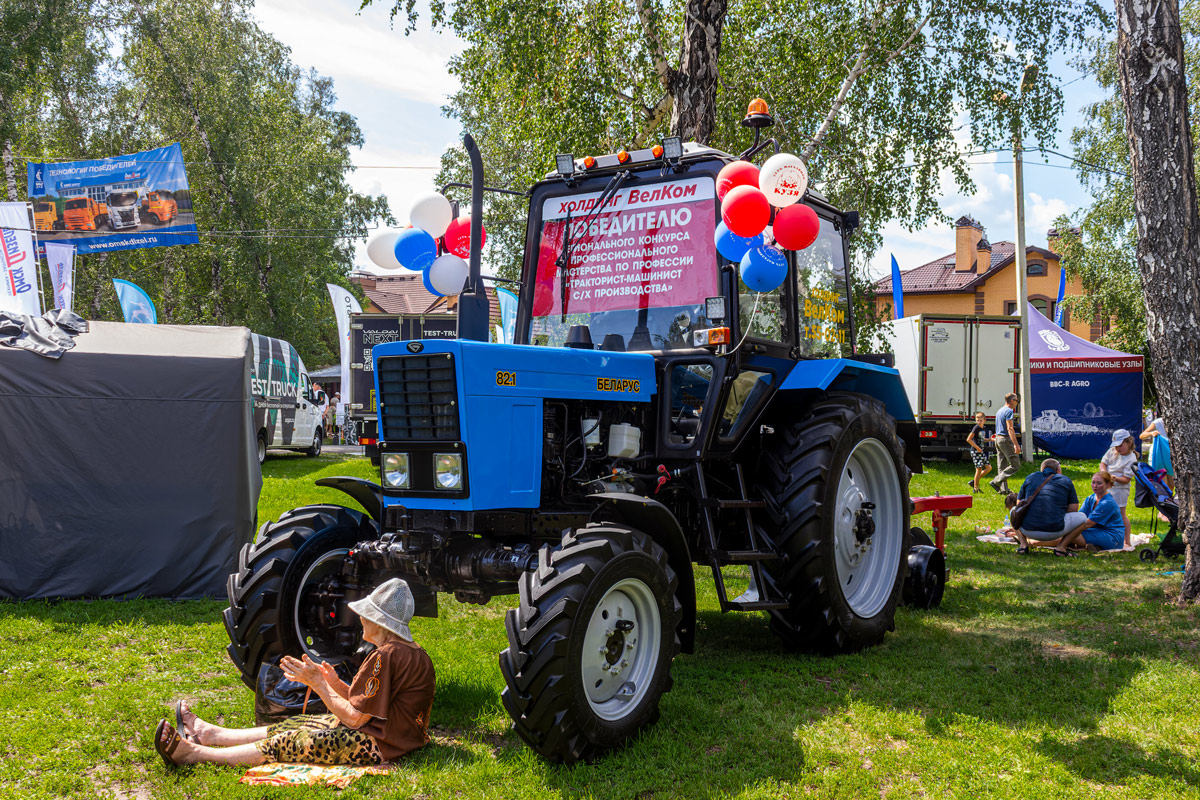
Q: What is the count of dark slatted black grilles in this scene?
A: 1